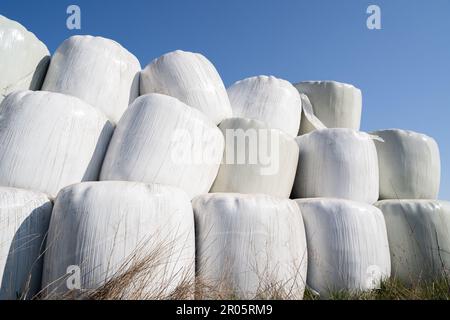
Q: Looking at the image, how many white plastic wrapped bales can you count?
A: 15